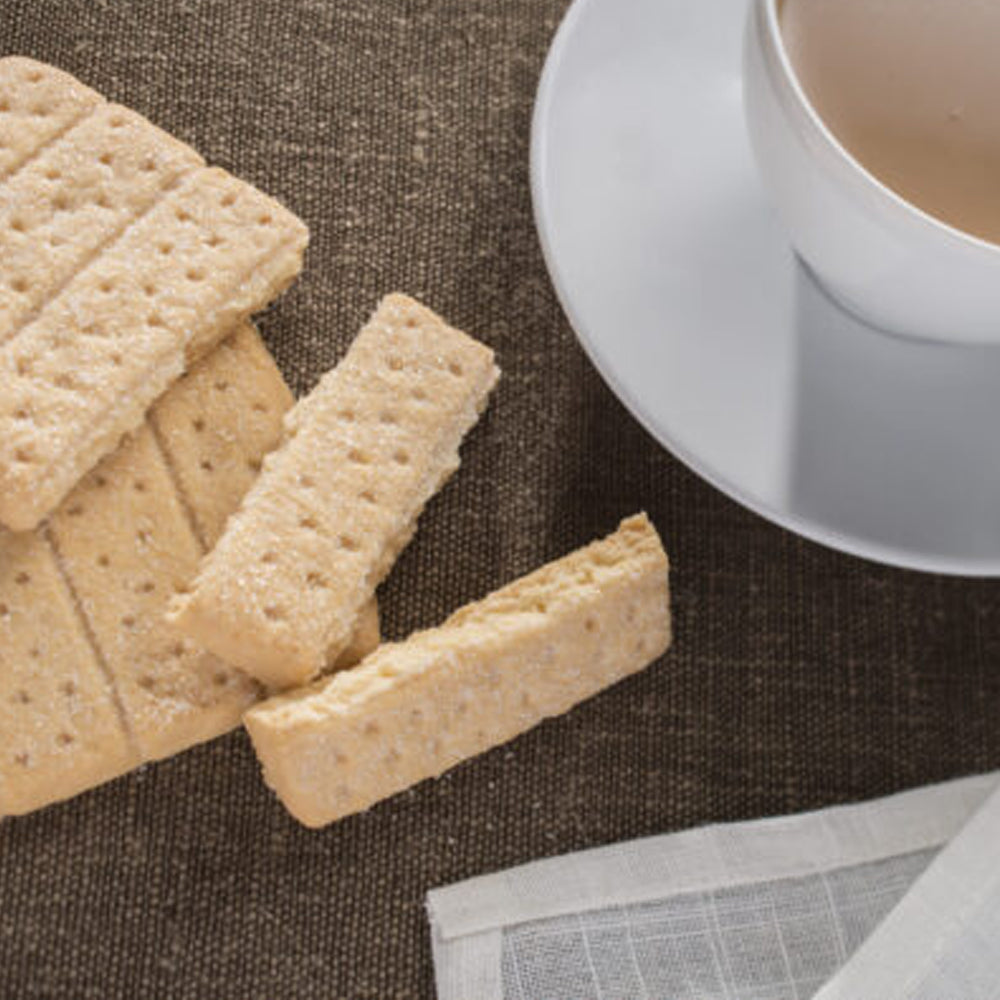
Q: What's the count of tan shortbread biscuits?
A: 8